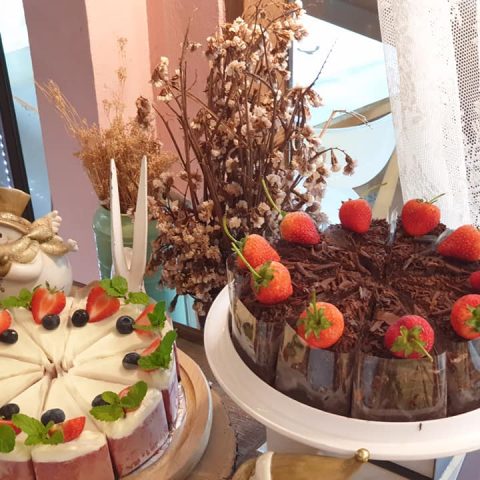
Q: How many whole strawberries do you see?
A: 10